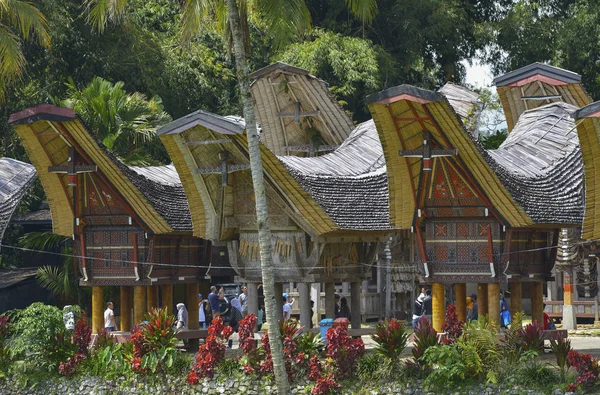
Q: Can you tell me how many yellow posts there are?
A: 12